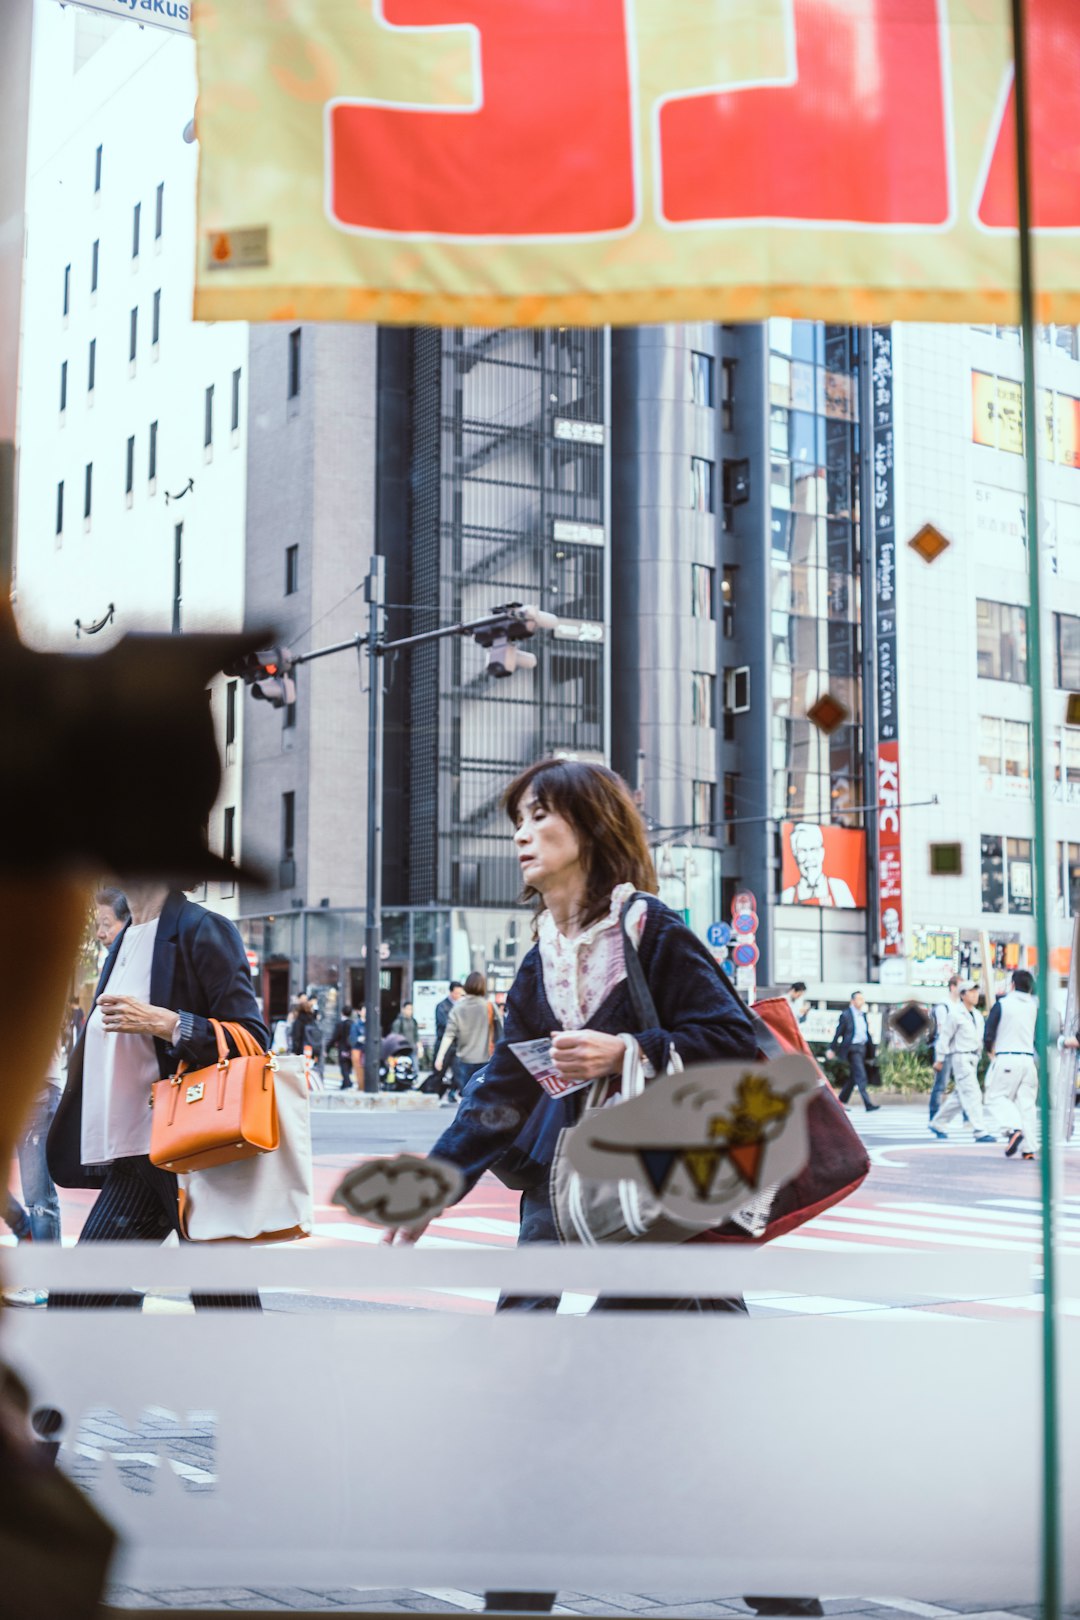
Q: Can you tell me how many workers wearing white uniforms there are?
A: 2